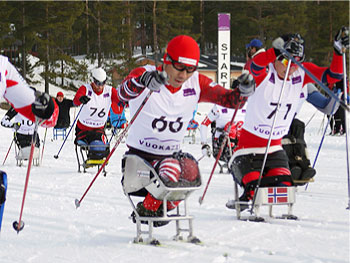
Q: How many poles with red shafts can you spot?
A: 5